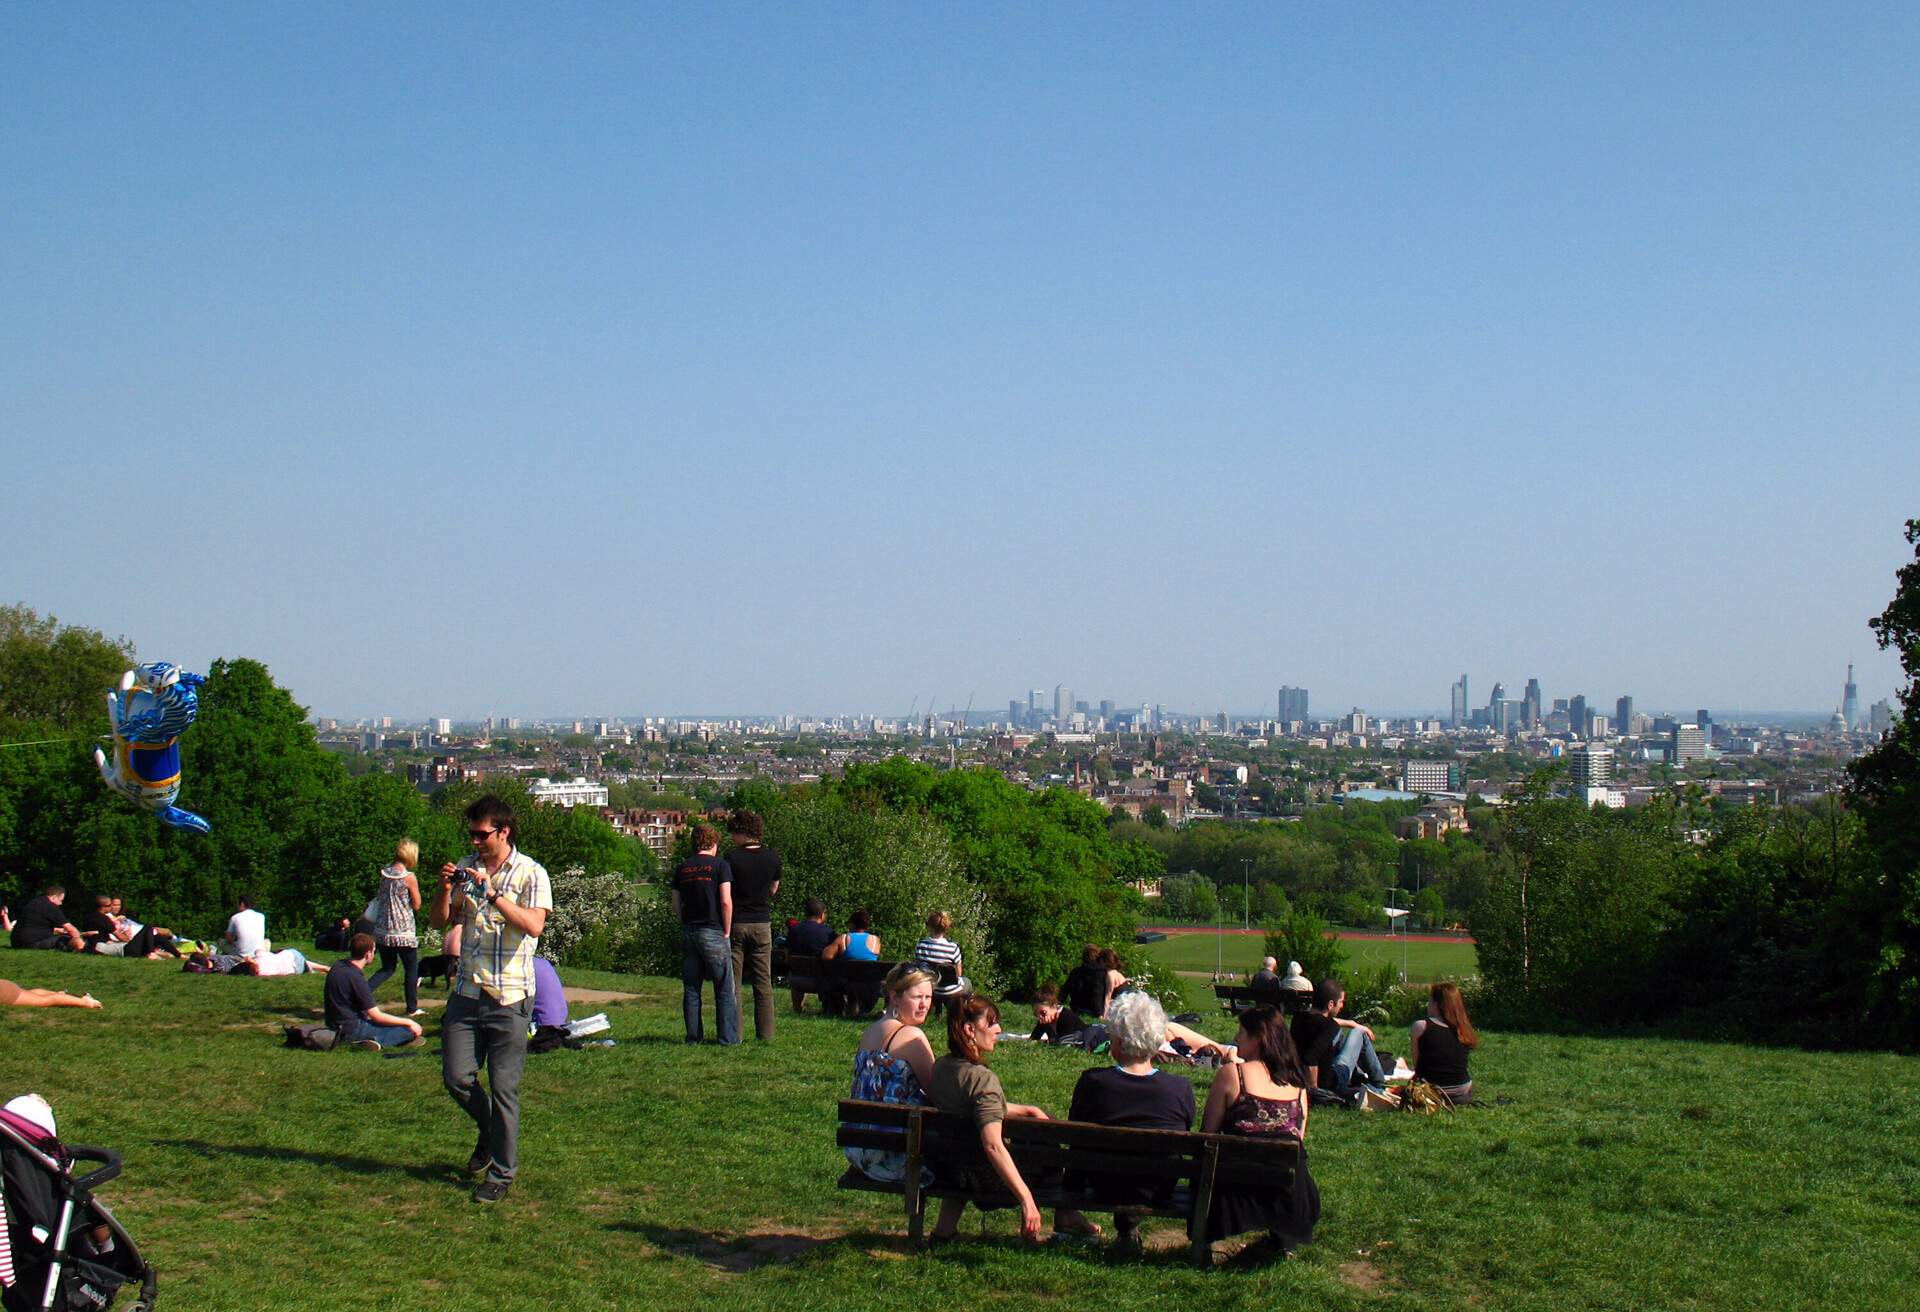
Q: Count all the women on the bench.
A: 4